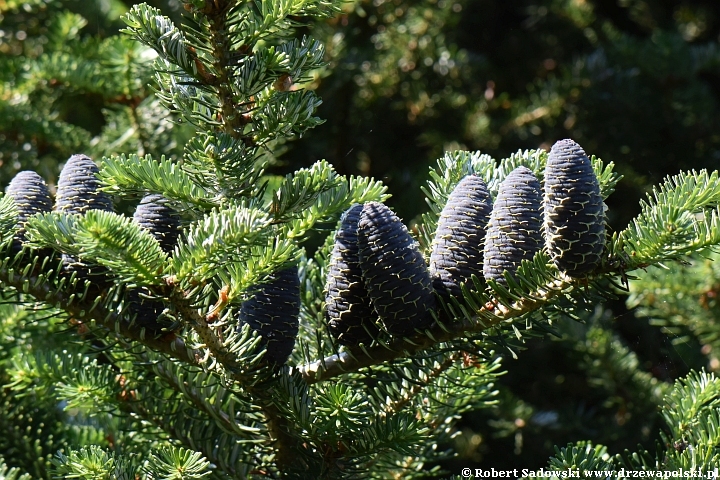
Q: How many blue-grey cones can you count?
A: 9